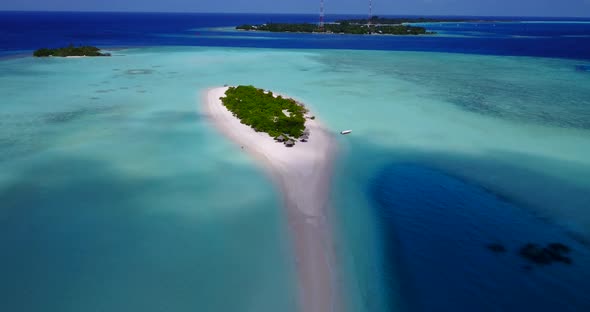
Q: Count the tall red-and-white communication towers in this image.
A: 2